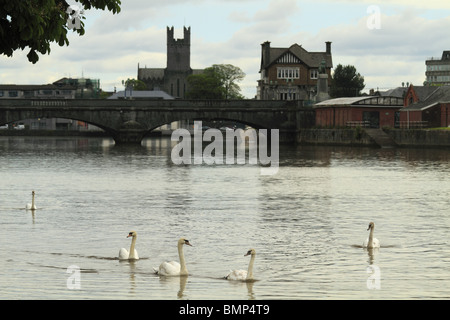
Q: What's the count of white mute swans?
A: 5